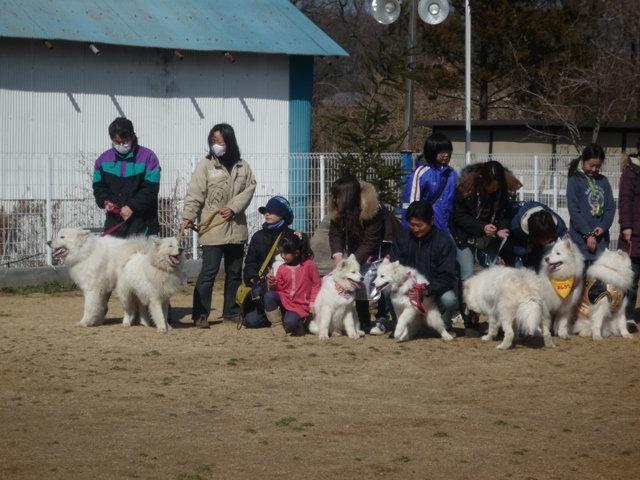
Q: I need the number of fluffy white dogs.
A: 7